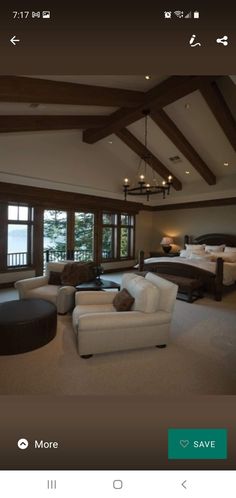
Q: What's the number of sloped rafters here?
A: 5